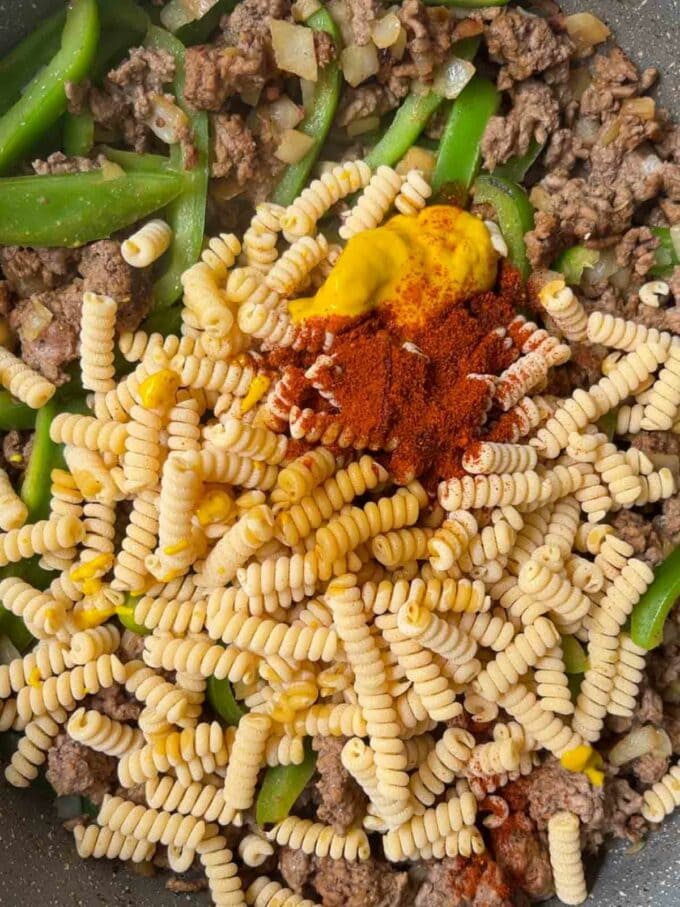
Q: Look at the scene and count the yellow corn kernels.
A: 0